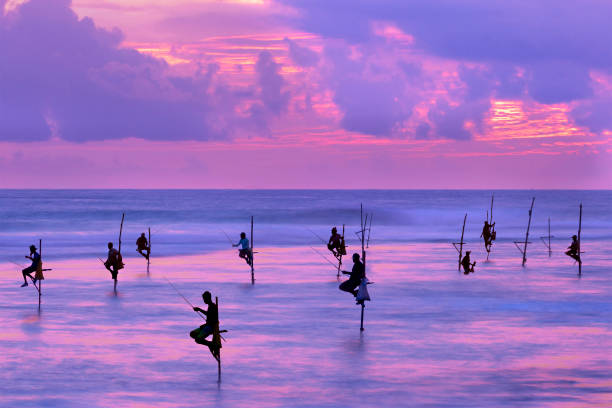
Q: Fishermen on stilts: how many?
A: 9